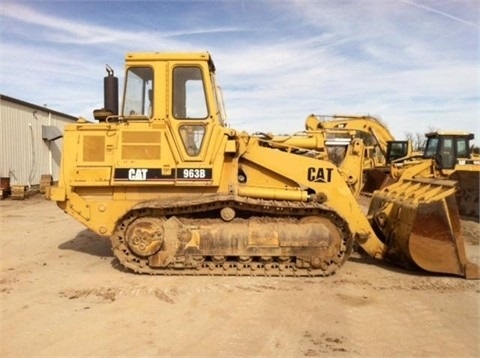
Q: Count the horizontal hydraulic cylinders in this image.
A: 2